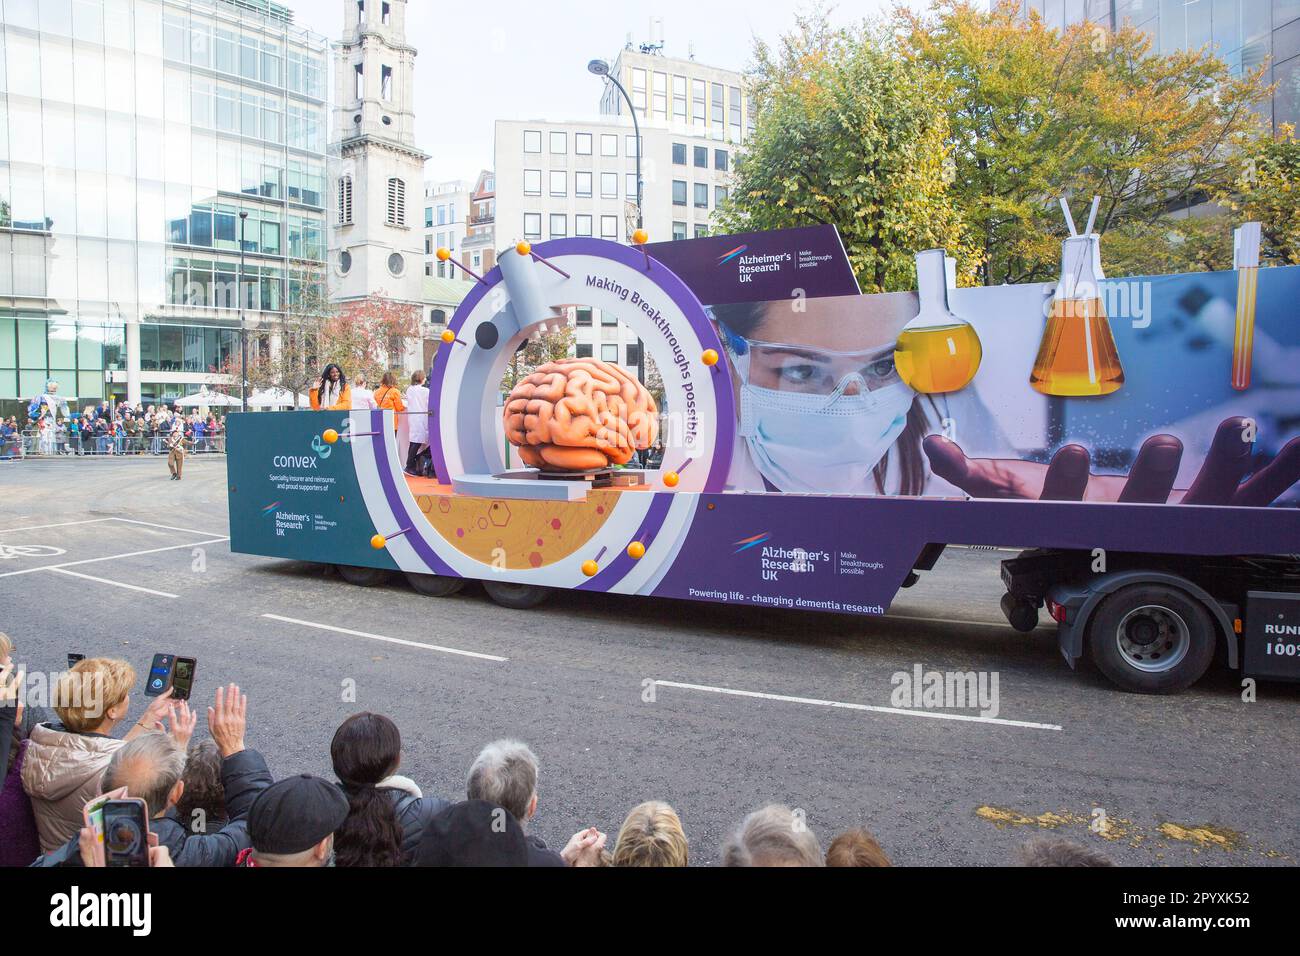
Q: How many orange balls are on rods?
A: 10